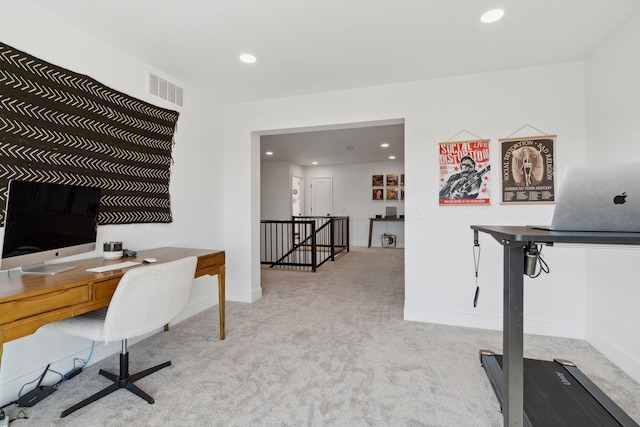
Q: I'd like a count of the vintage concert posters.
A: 2